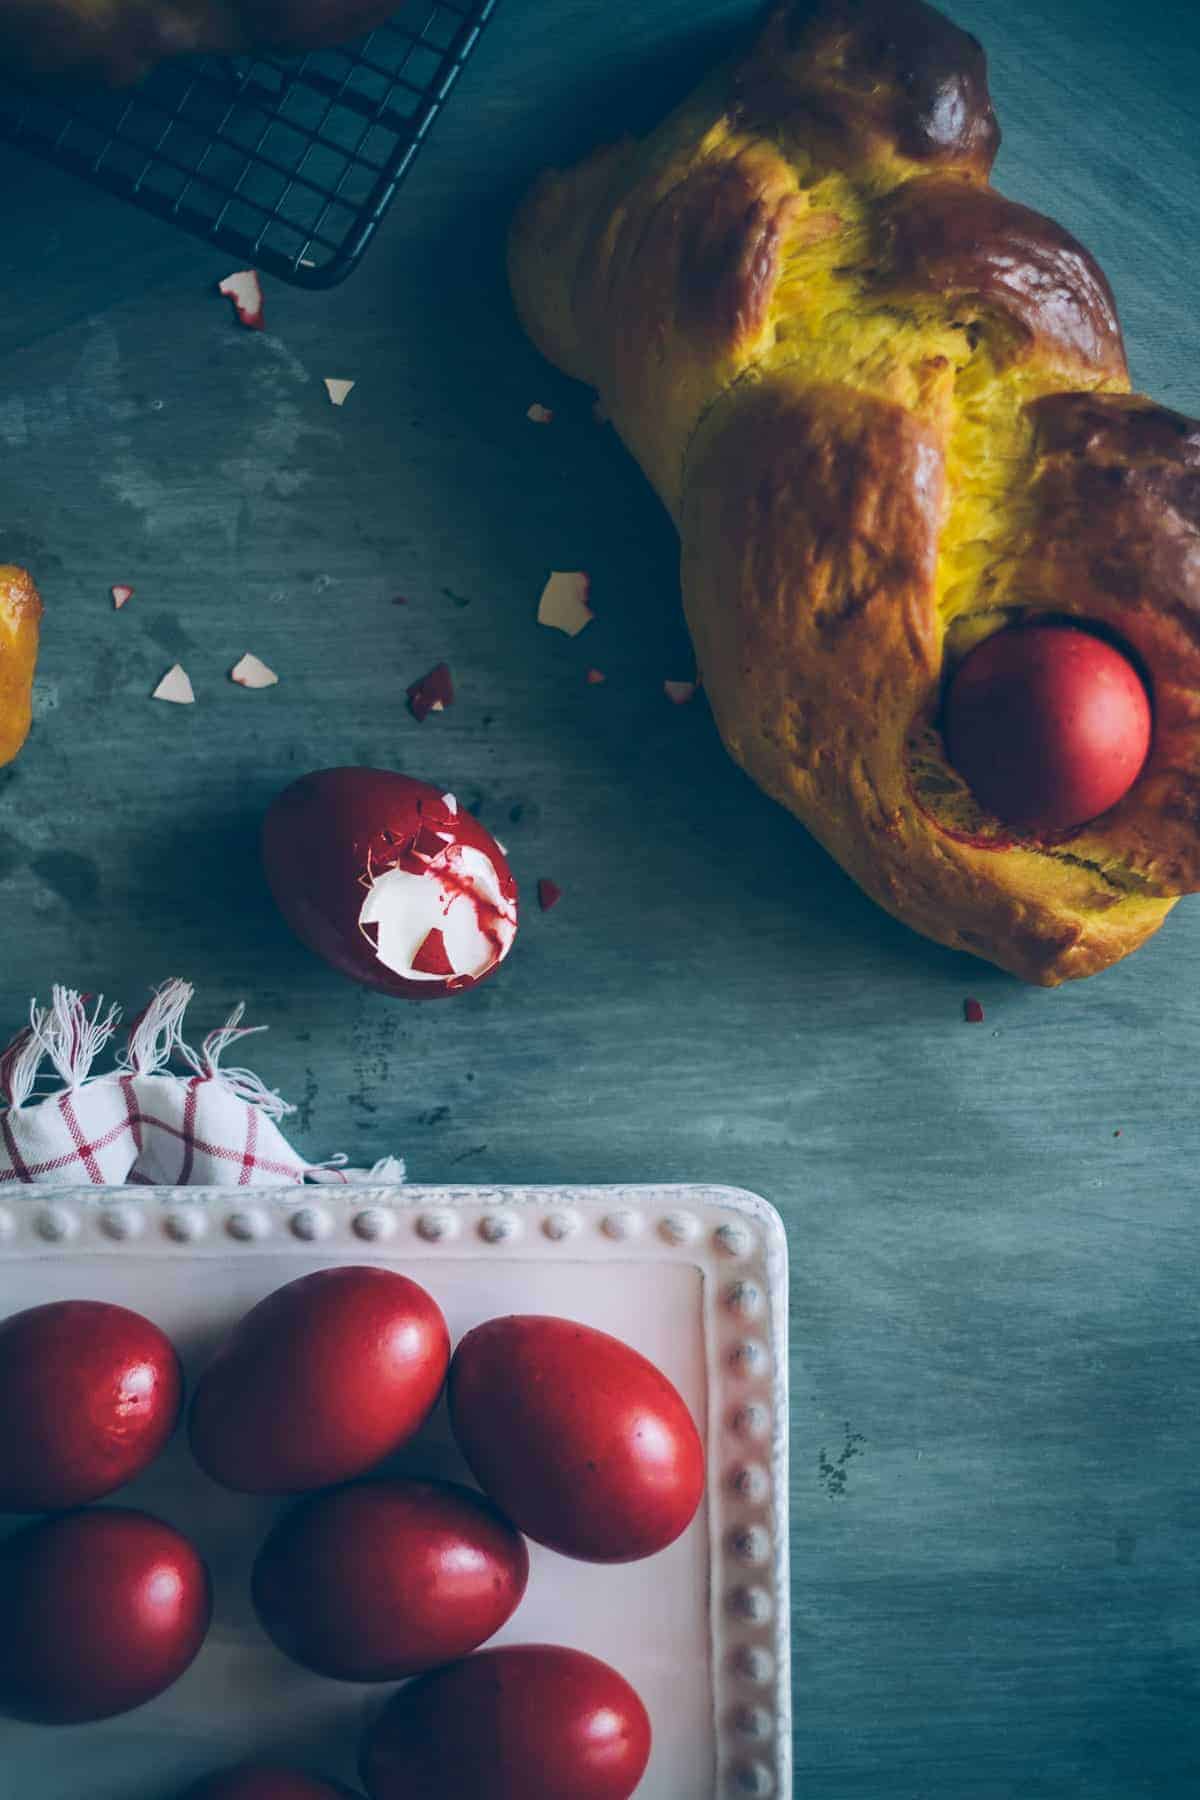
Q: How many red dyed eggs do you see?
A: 9